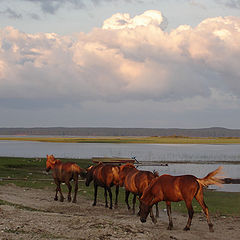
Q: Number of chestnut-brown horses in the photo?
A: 4